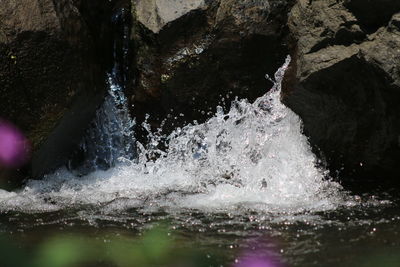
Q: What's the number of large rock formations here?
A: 3